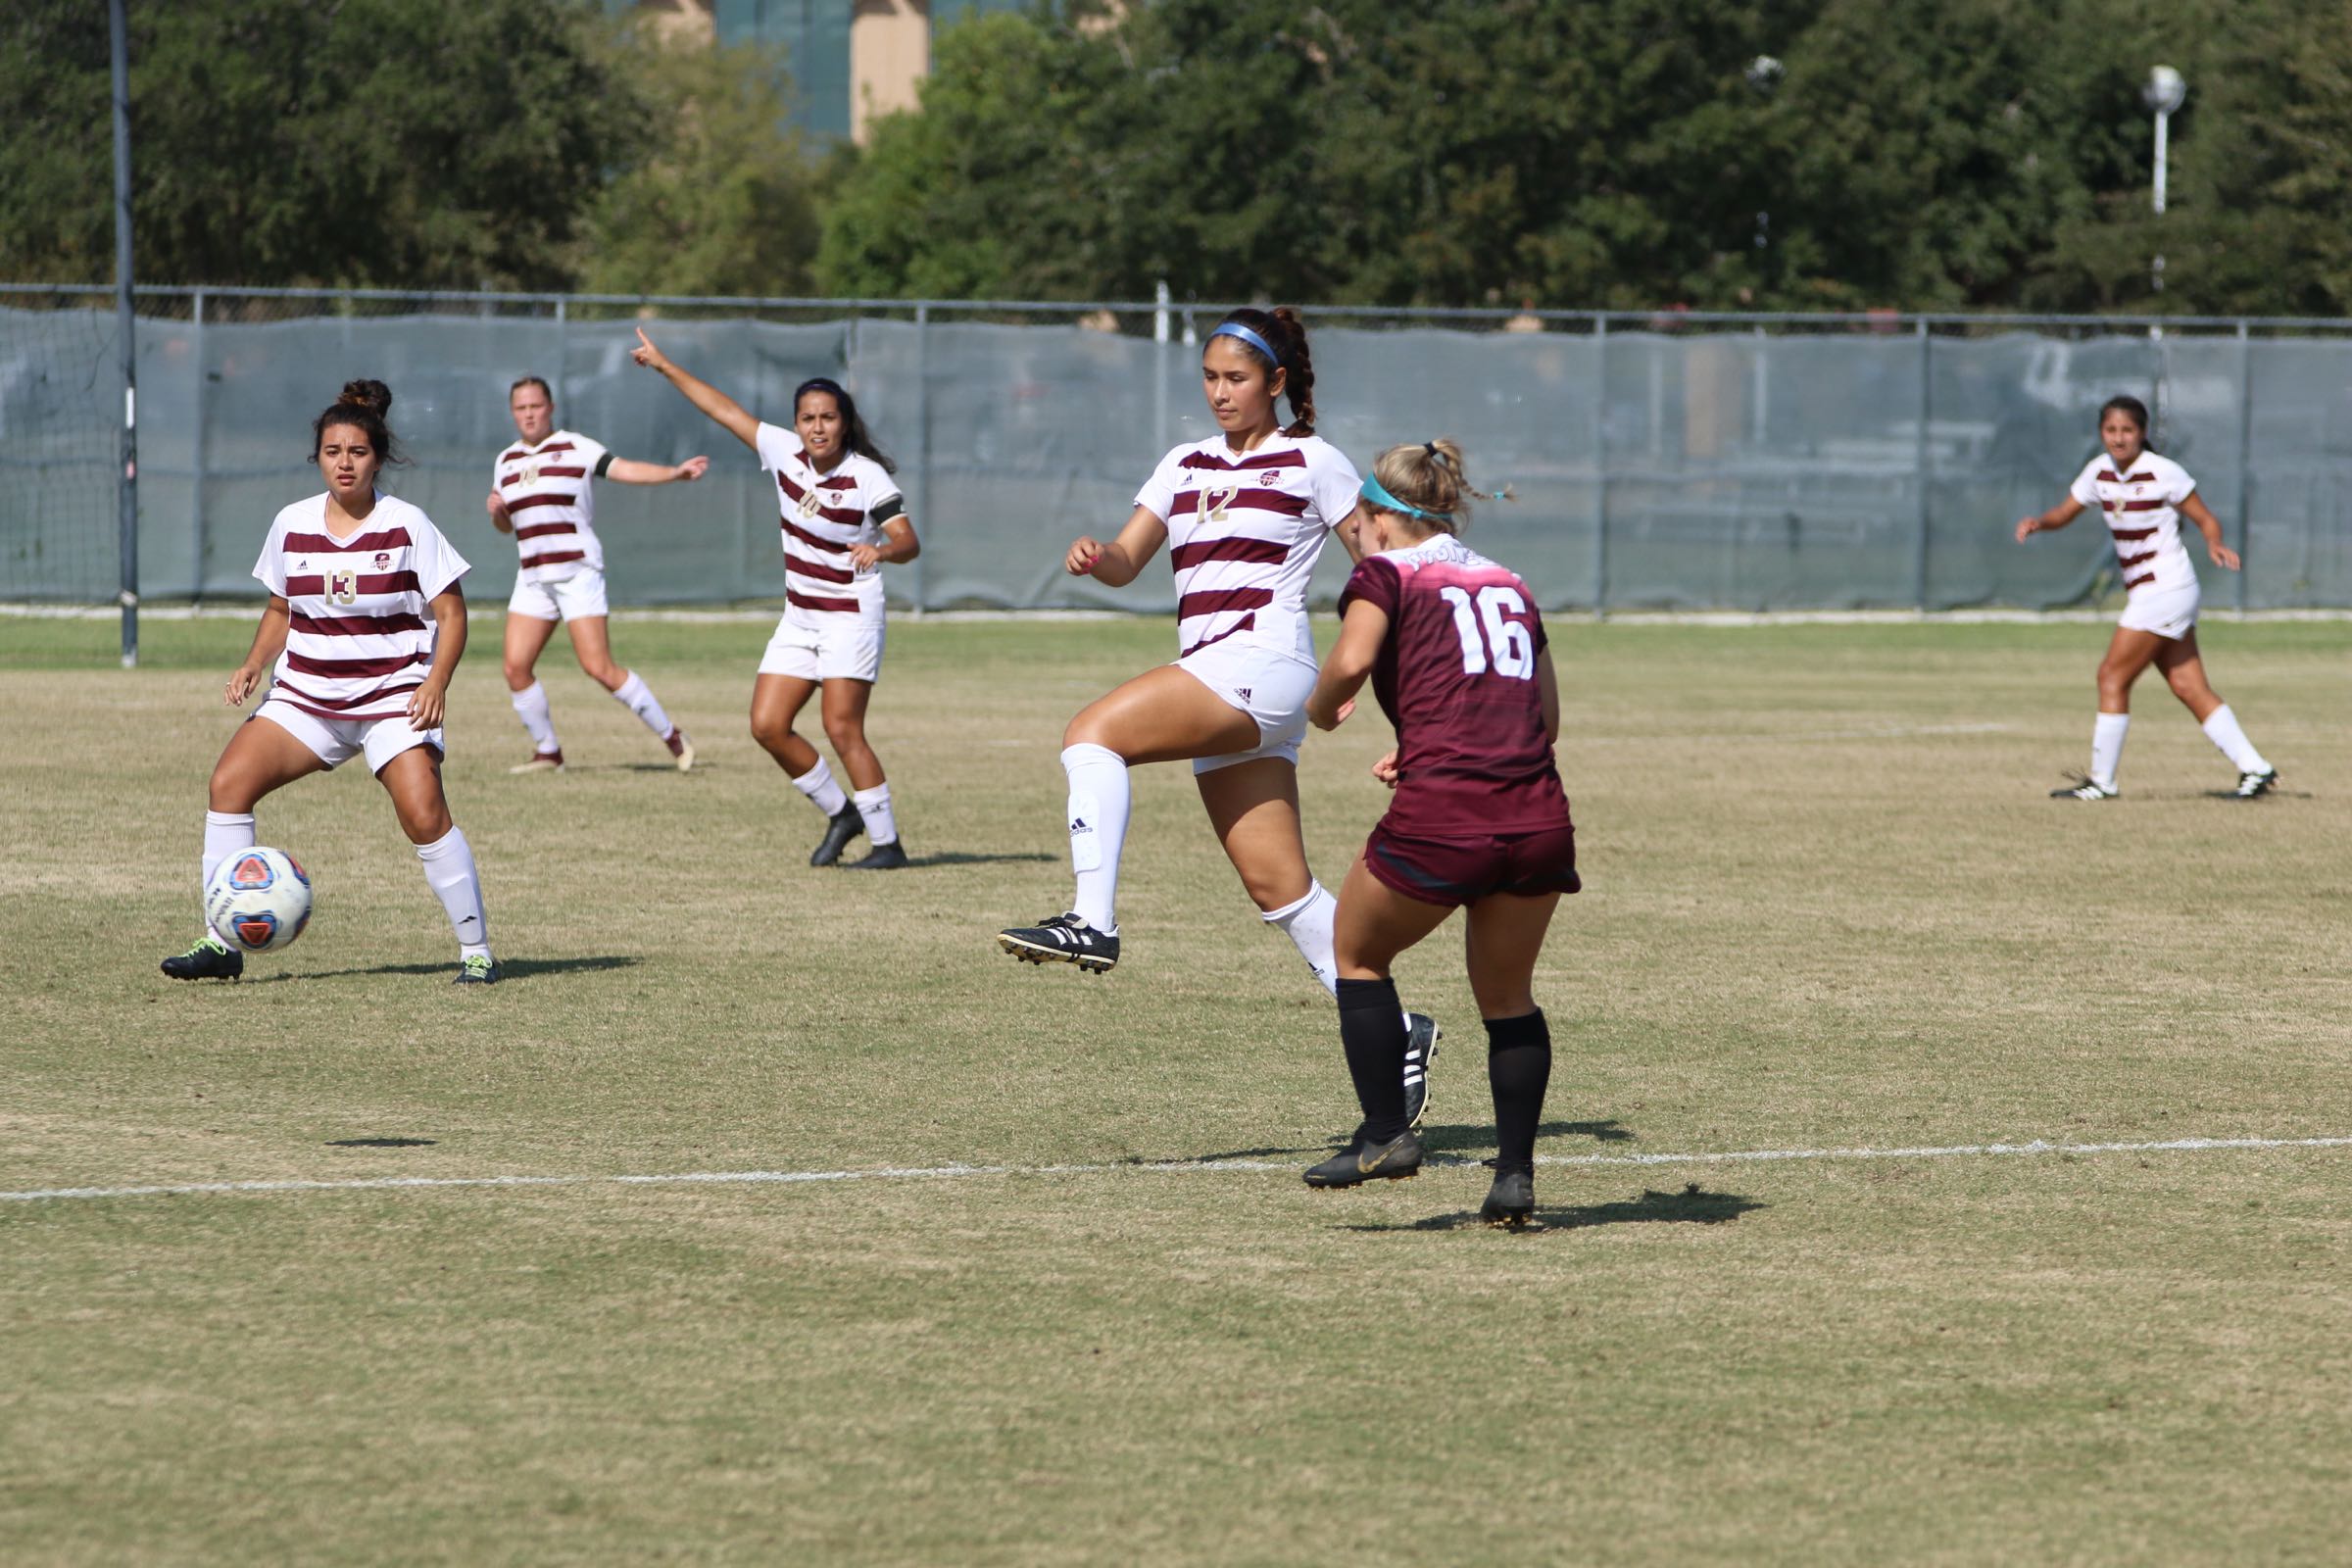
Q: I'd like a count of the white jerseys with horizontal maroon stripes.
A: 5